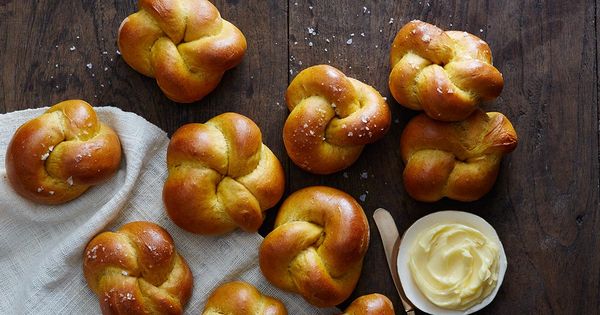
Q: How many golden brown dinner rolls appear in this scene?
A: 10